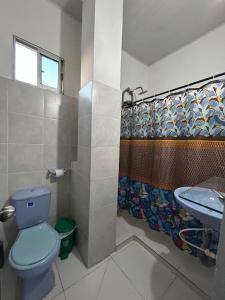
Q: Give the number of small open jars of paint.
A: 0